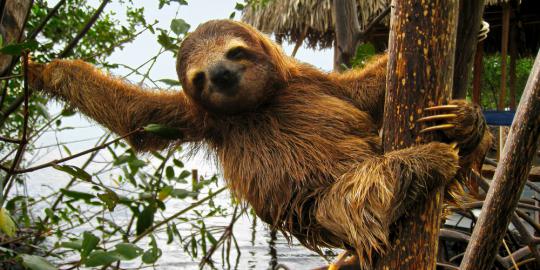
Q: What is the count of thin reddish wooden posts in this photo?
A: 3